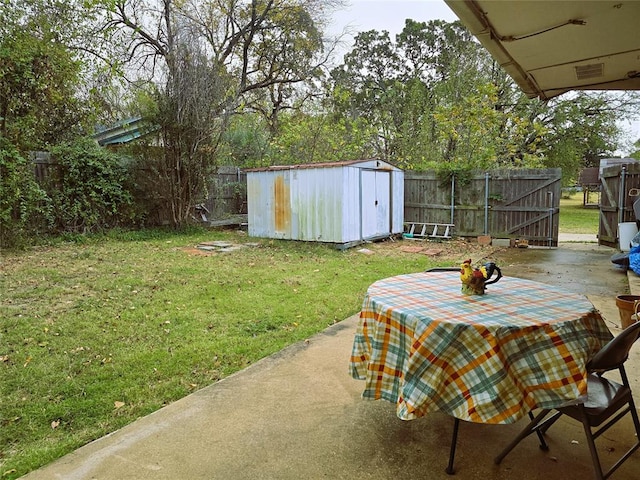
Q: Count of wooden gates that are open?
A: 1